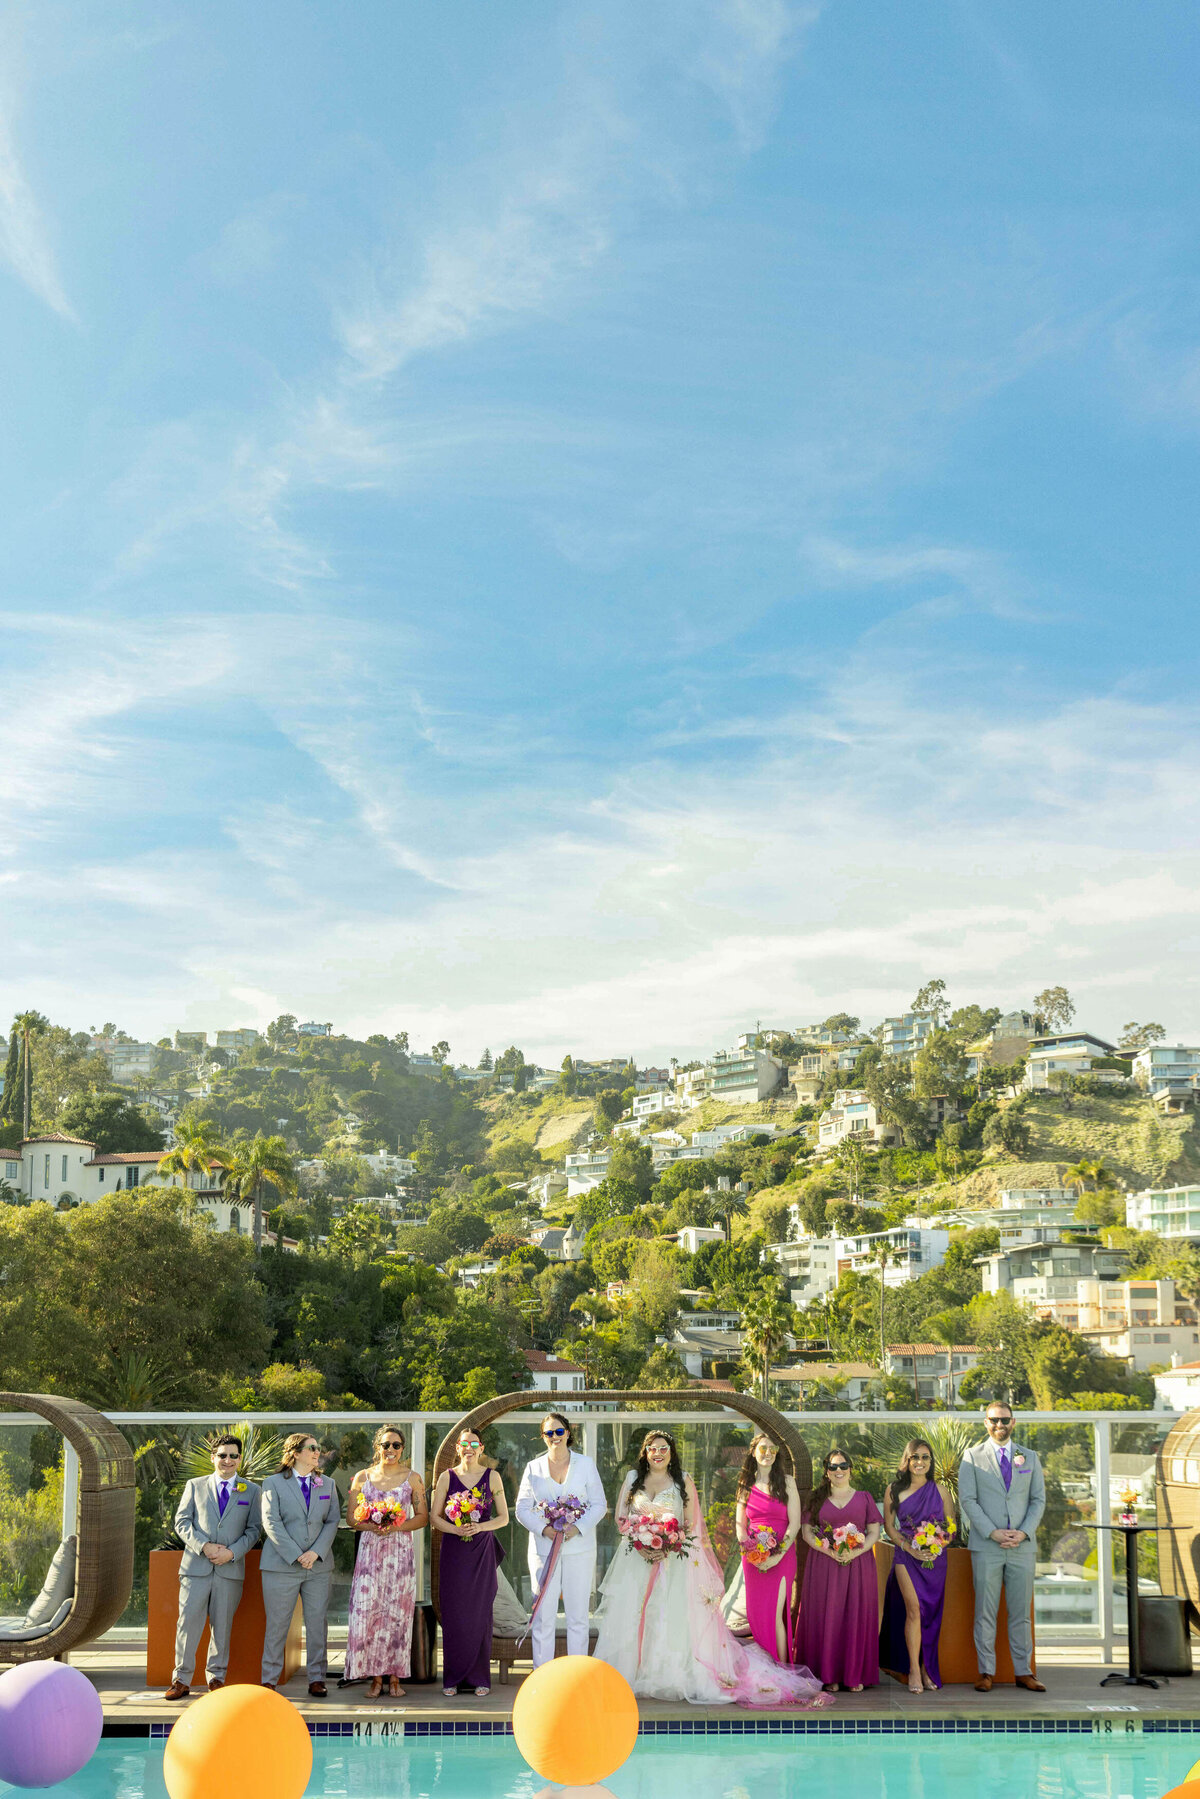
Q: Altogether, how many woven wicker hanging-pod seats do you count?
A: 3